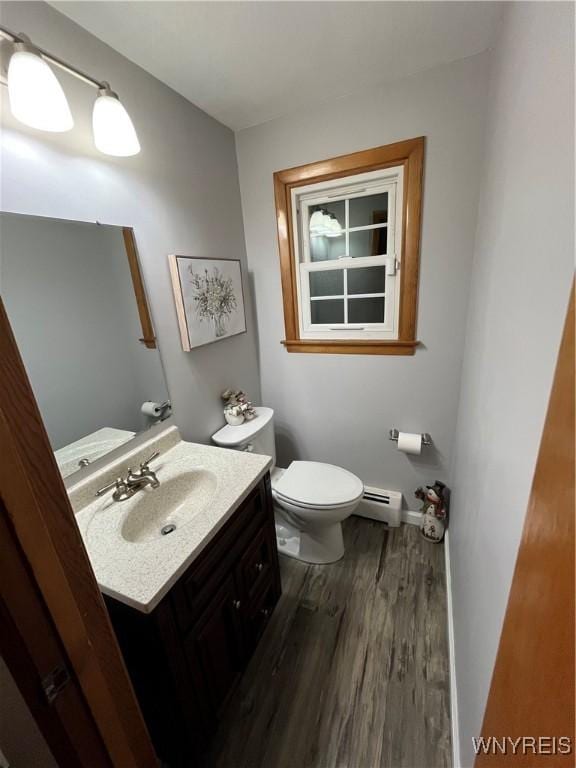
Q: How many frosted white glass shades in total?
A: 2